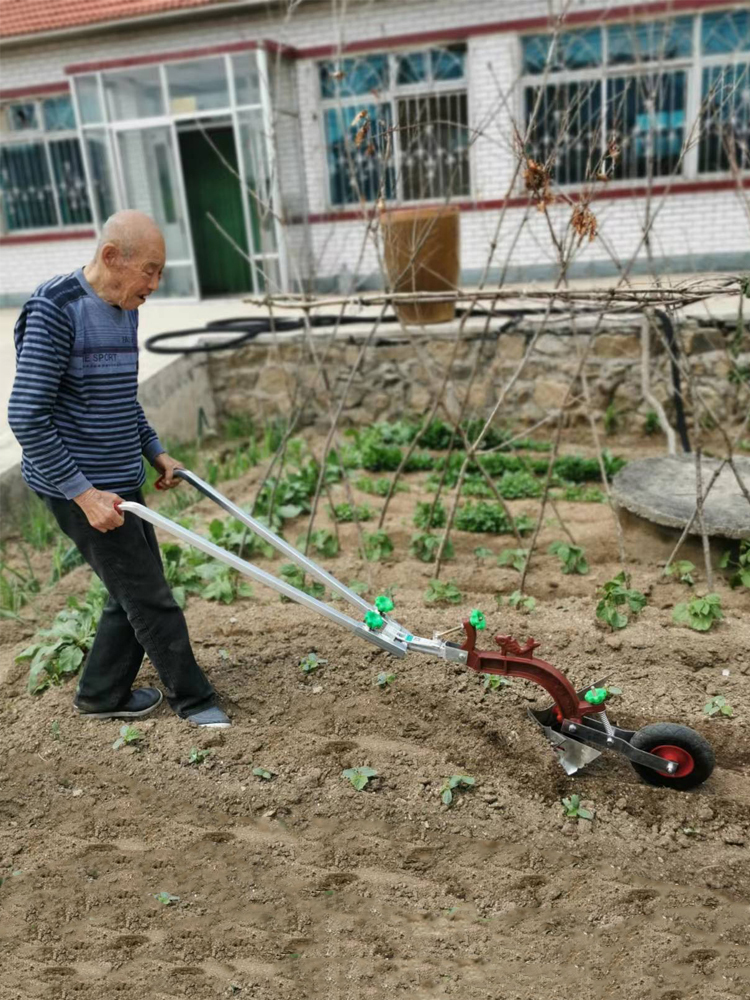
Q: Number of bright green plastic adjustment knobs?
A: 4